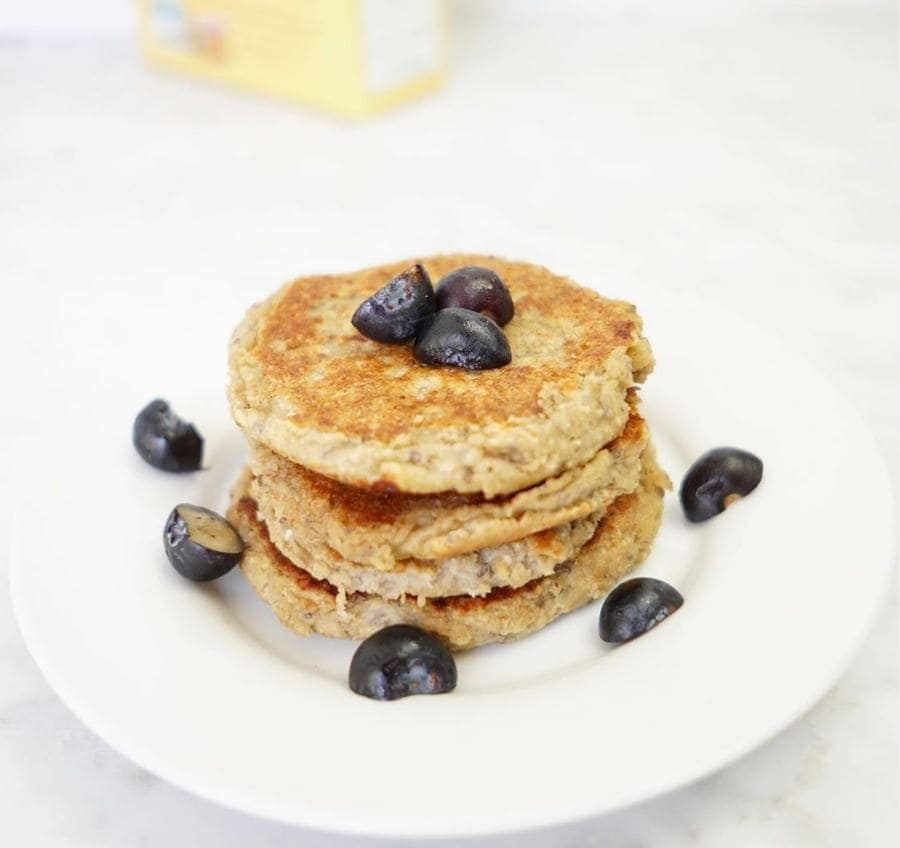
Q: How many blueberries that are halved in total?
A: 8